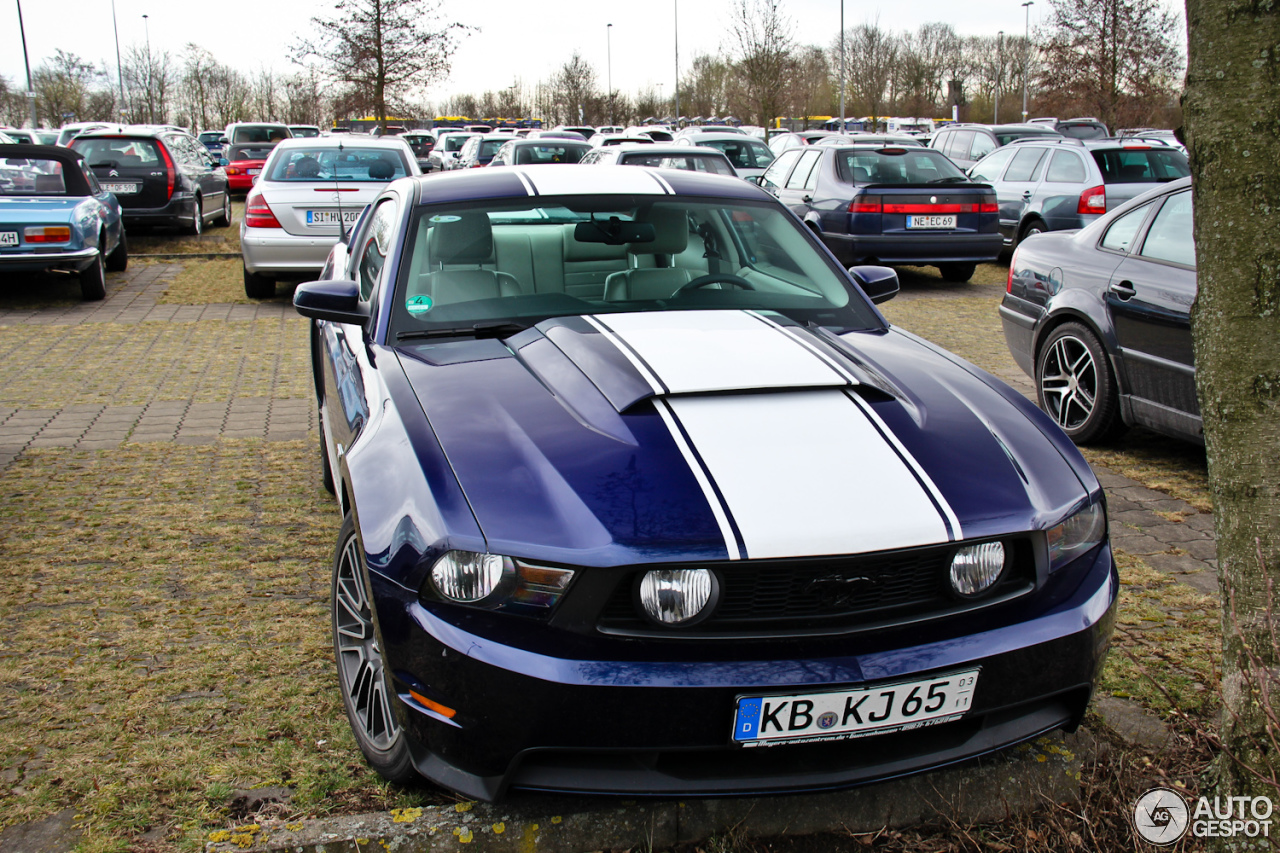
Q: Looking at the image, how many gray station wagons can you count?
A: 1